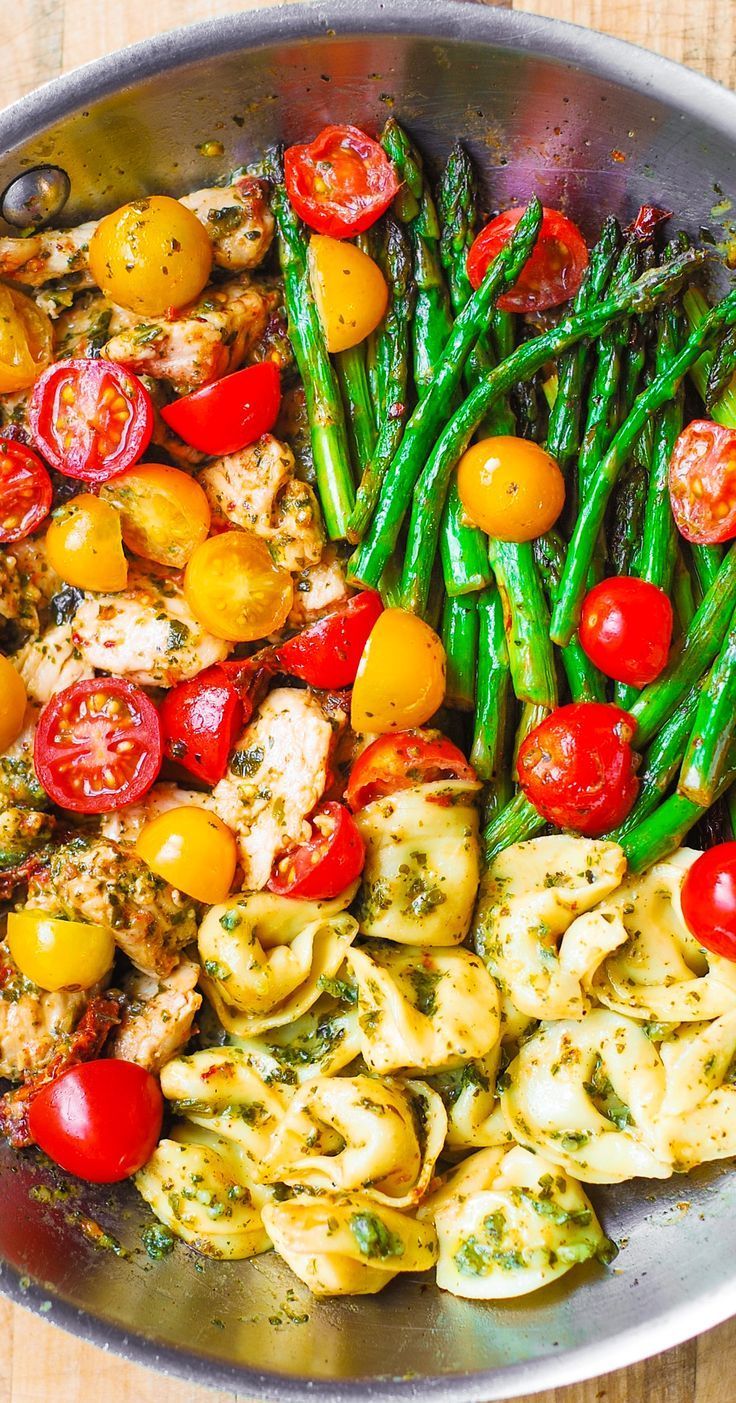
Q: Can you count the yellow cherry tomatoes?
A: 11